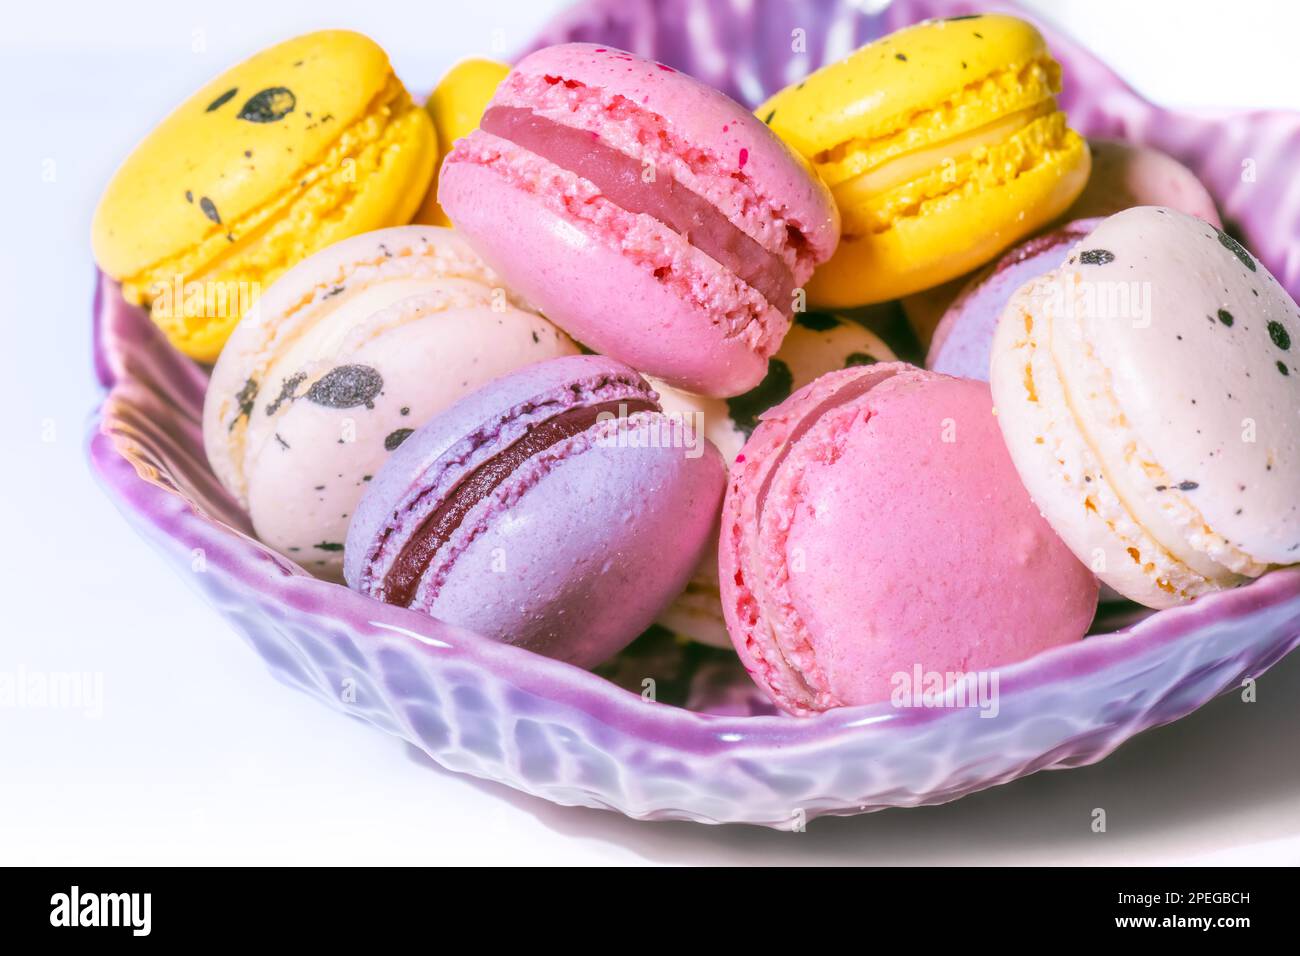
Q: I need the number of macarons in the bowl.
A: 11